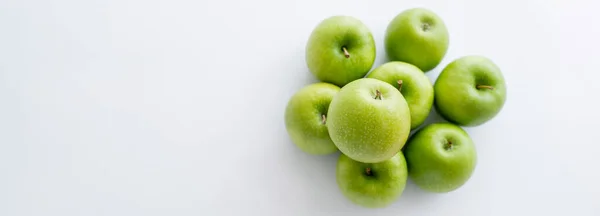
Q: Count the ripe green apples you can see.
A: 8